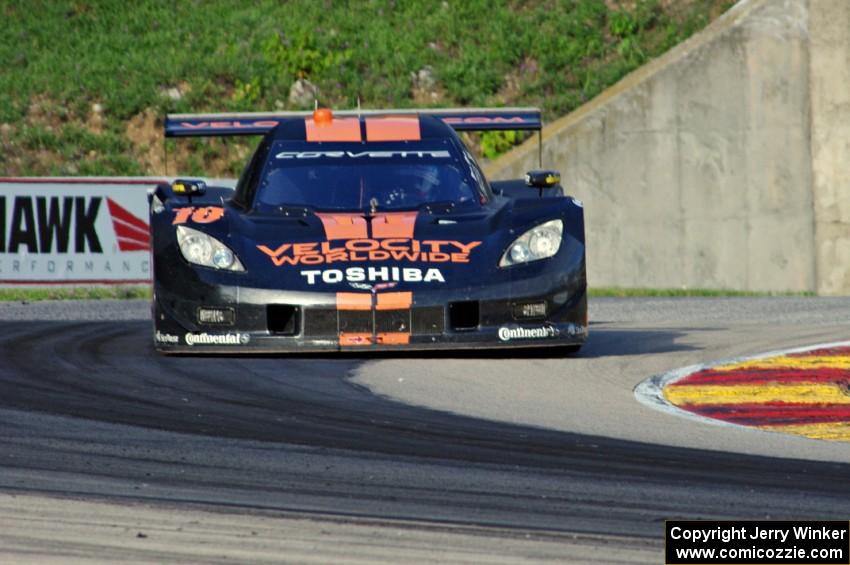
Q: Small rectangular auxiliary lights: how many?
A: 2